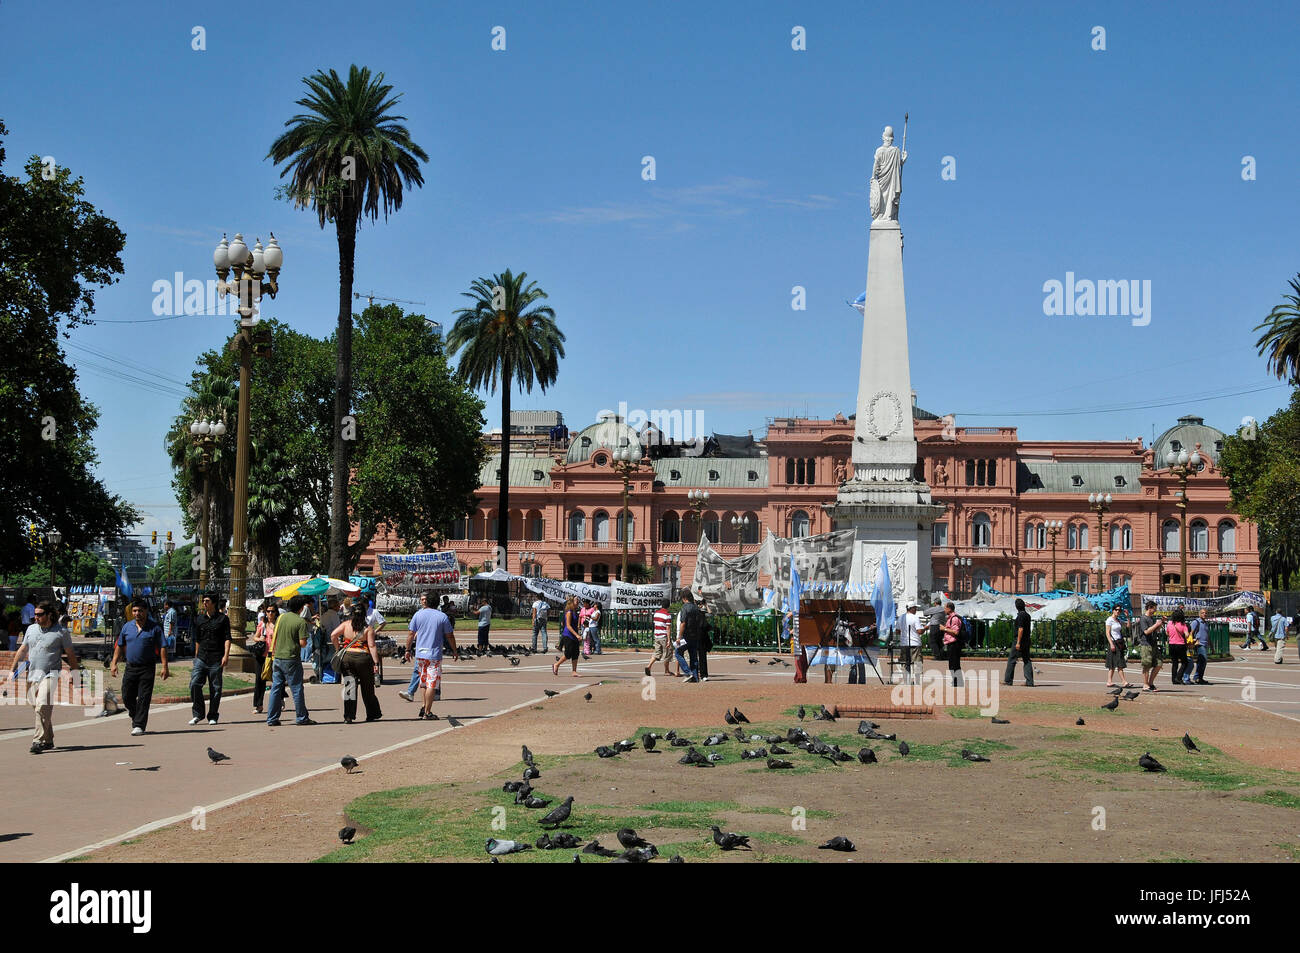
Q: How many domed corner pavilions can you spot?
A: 2